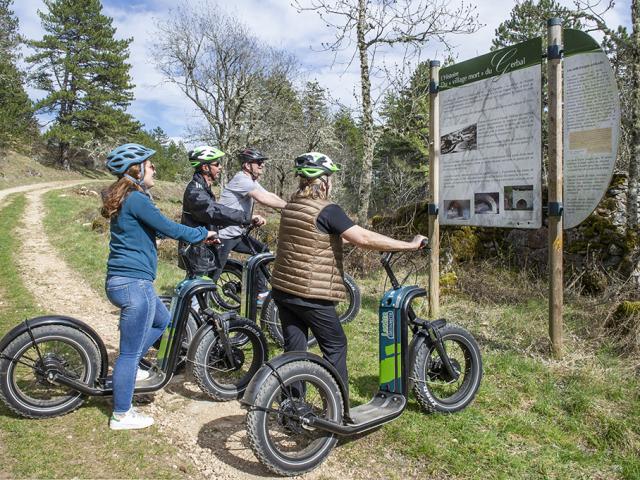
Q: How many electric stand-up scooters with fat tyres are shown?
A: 4